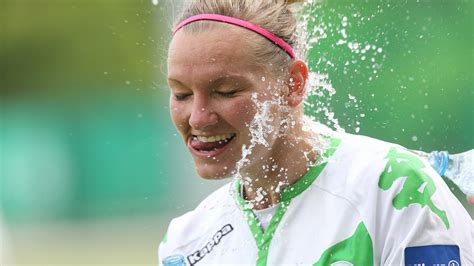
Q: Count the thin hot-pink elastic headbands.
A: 1